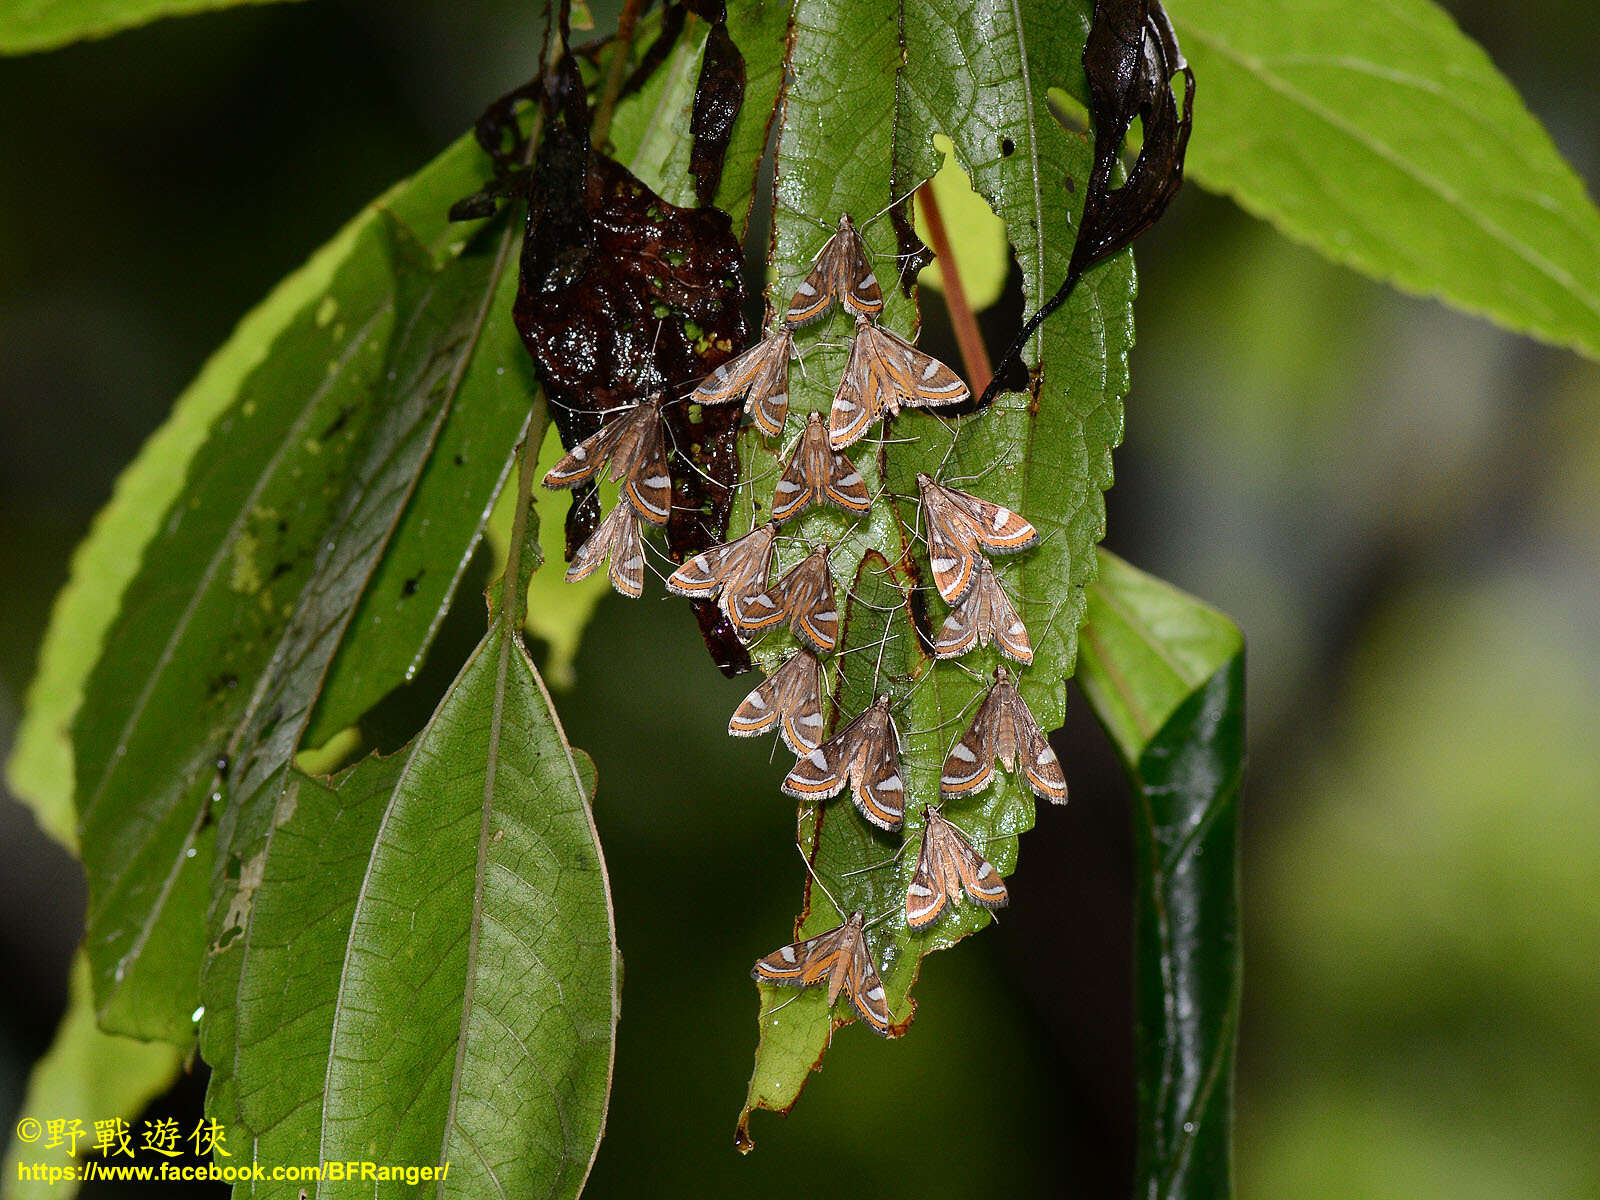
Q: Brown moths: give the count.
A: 15